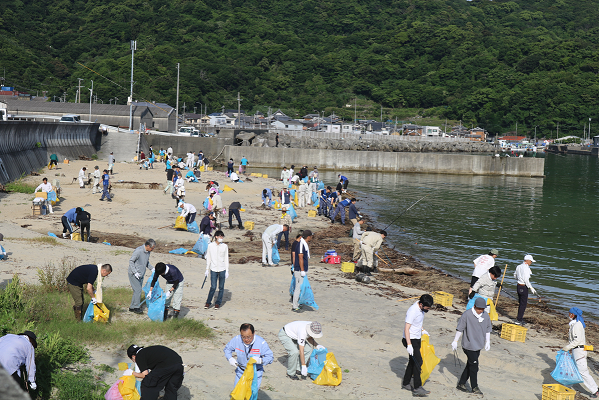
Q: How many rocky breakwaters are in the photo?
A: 1